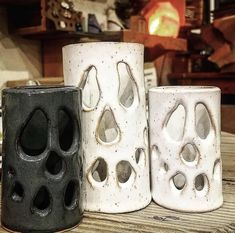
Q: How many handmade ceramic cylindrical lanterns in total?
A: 3